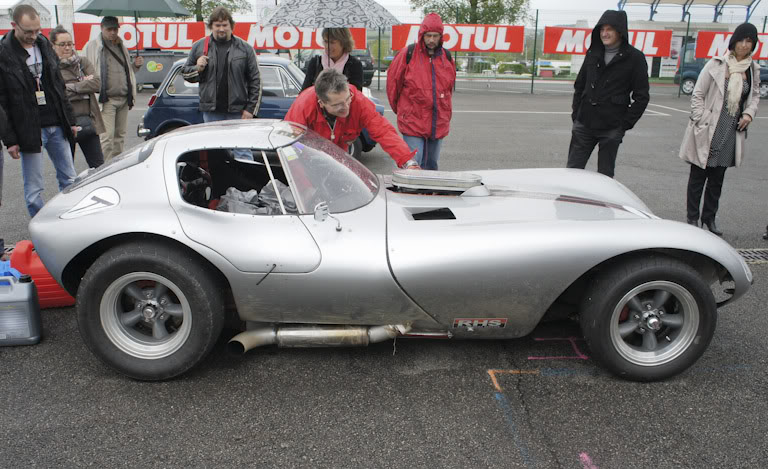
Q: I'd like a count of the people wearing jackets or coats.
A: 9